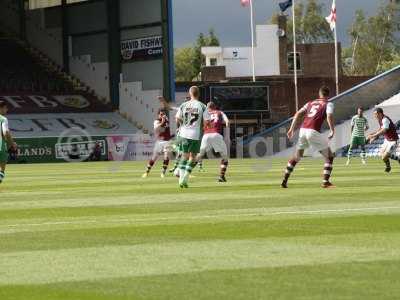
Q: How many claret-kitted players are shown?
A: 4